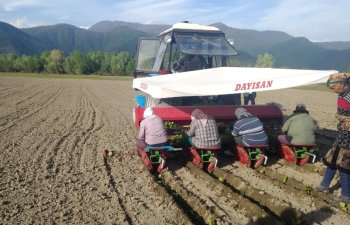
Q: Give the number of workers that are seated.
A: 4